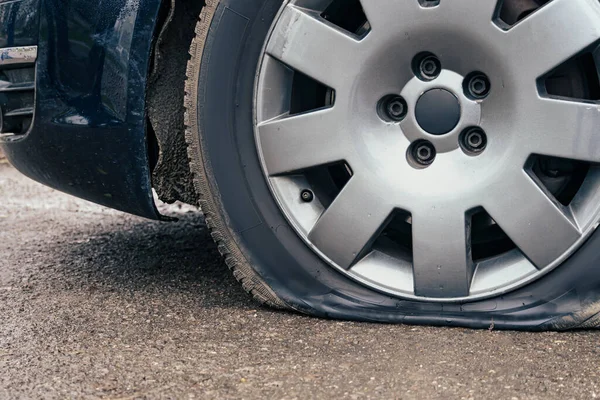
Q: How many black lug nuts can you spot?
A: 5